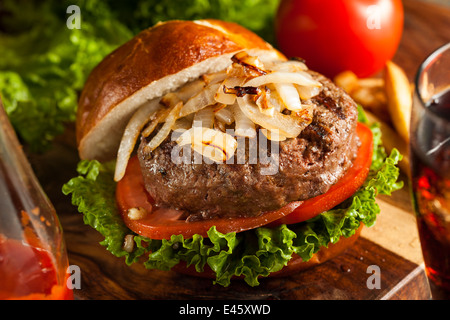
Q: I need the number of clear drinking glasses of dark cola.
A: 1